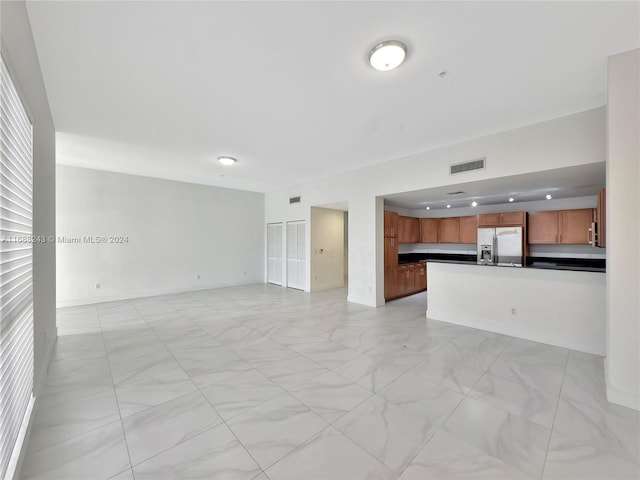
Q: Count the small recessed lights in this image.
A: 5